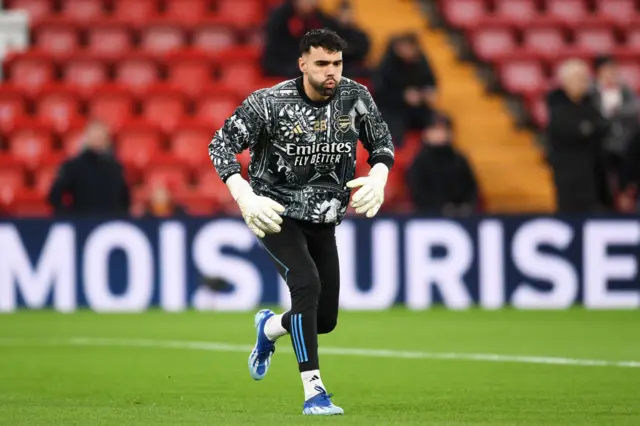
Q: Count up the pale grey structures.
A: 1